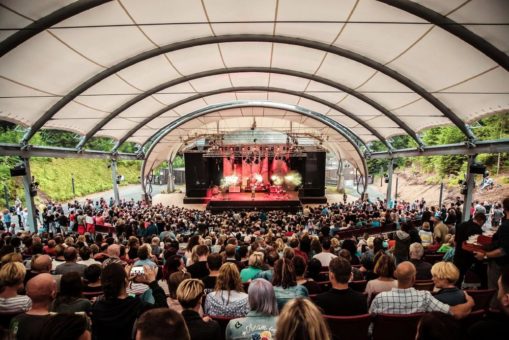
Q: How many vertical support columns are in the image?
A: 4